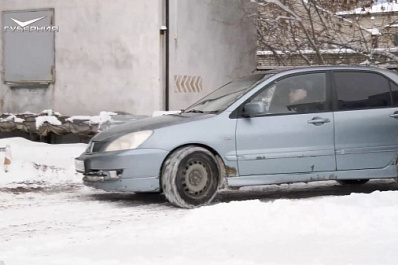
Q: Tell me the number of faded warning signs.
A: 1